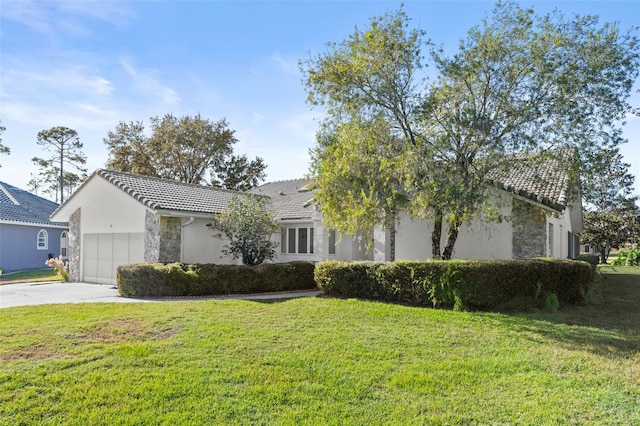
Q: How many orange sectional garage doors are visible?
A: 0